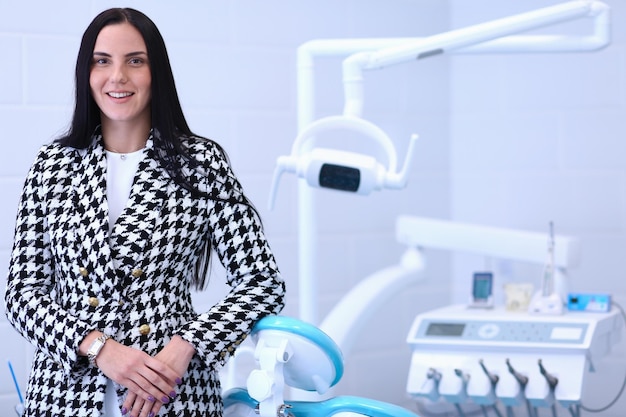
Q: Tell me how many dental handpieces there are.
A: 5